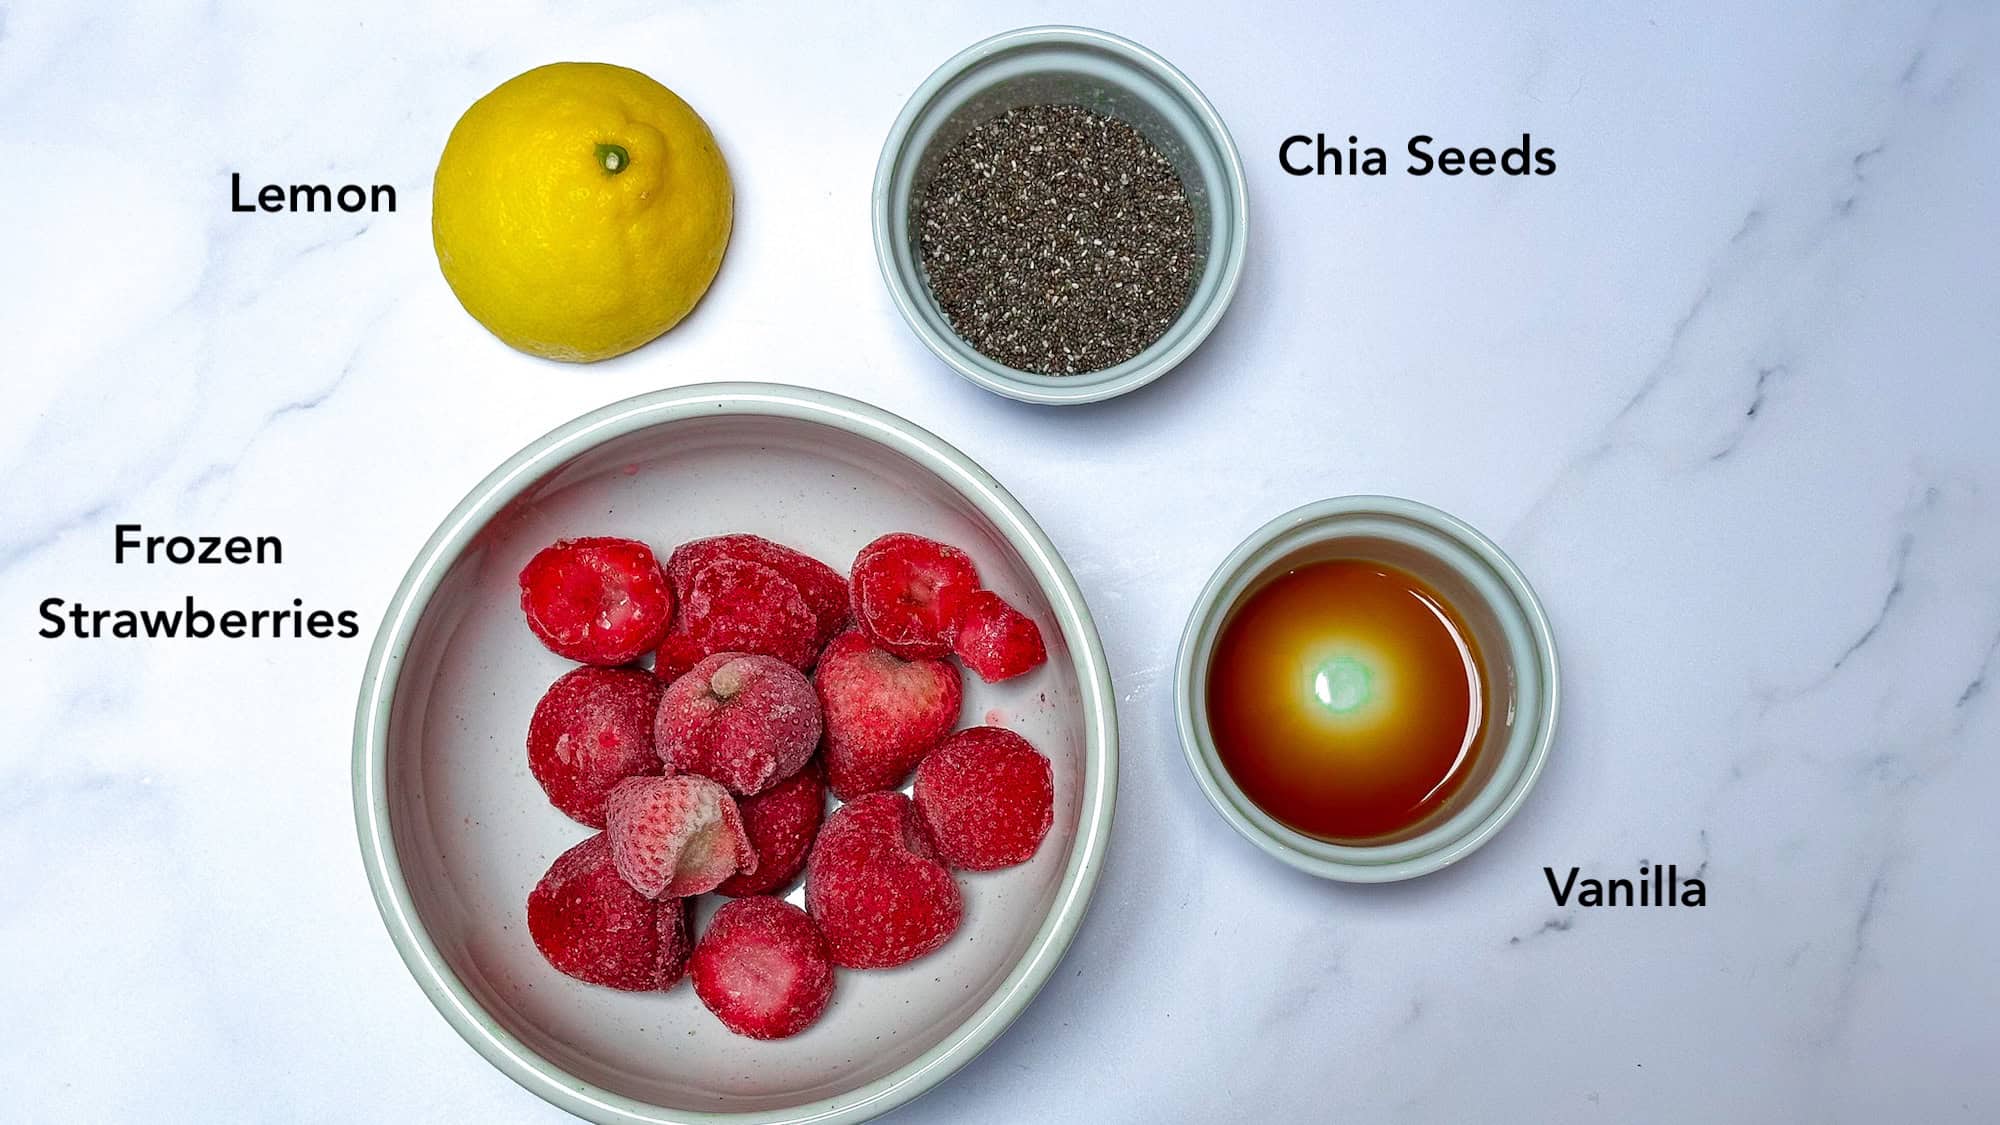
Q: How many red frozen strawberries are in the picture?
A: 13